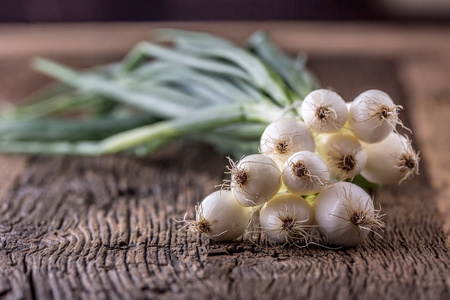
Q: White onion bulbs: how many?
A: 10